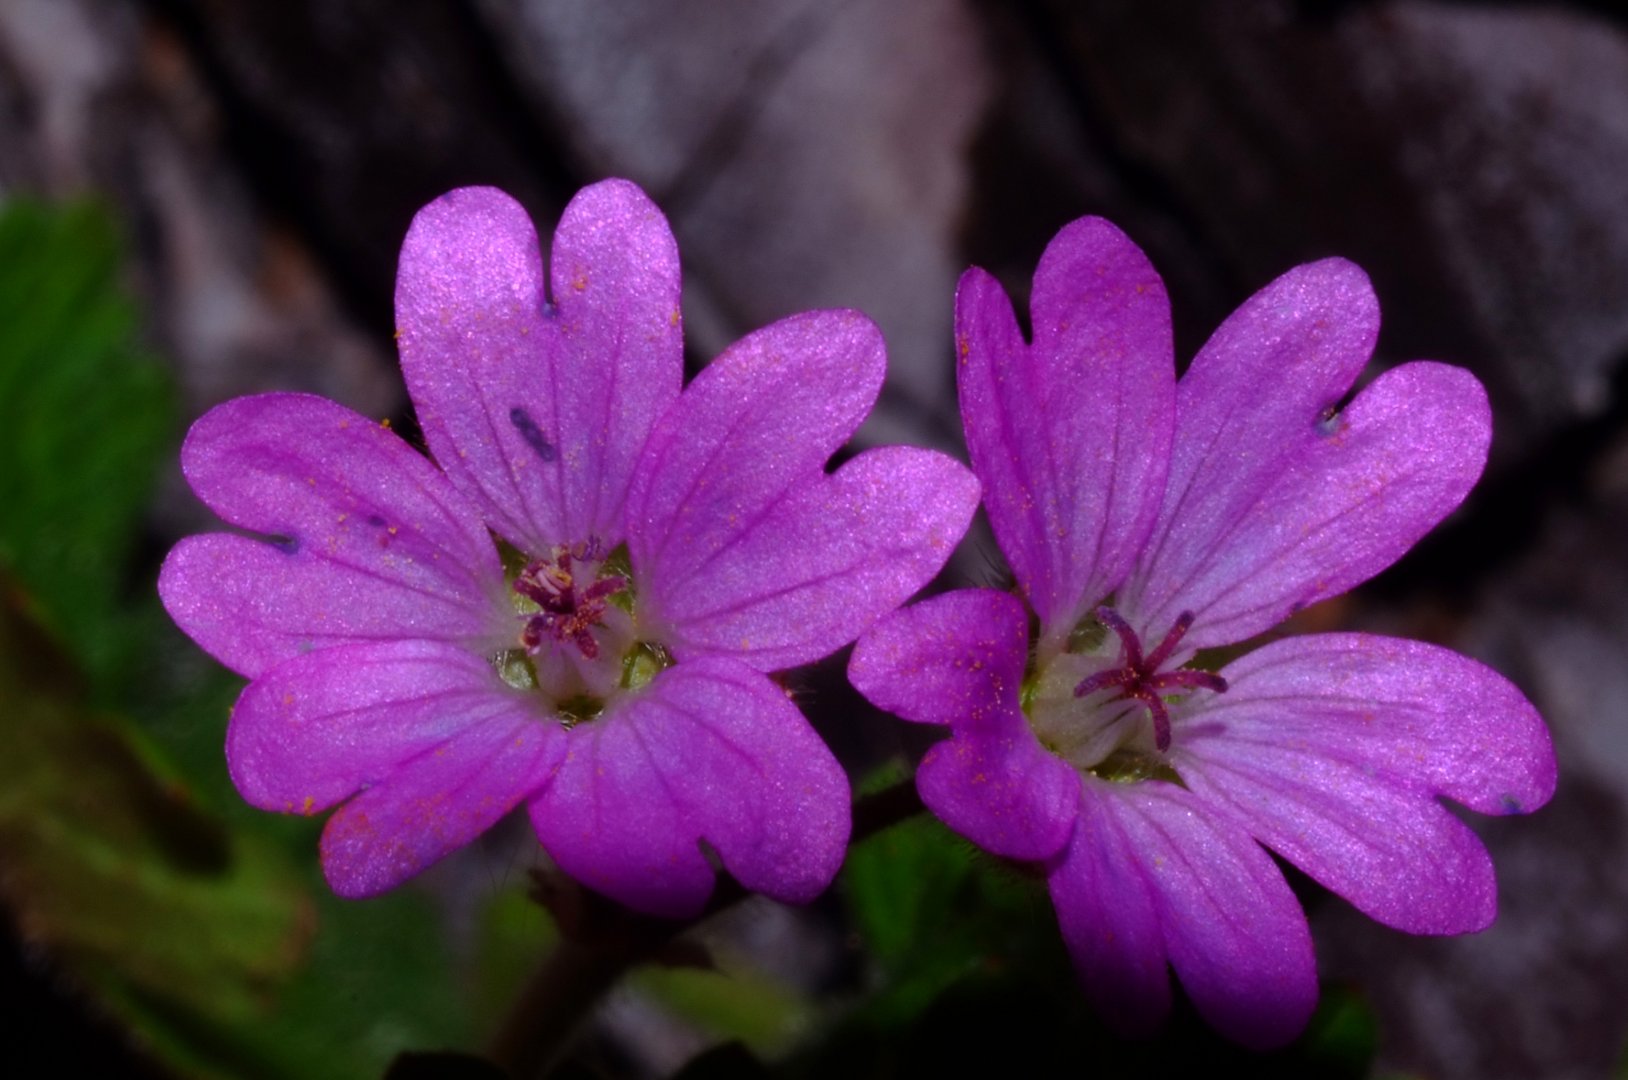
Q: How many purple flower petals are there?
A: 10